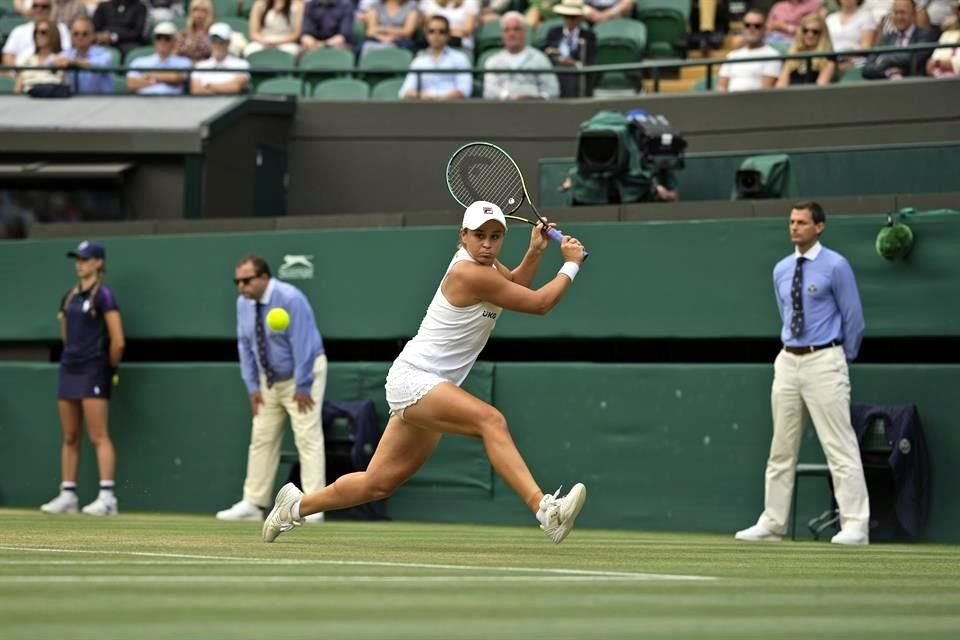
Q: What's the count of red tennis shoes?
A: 0